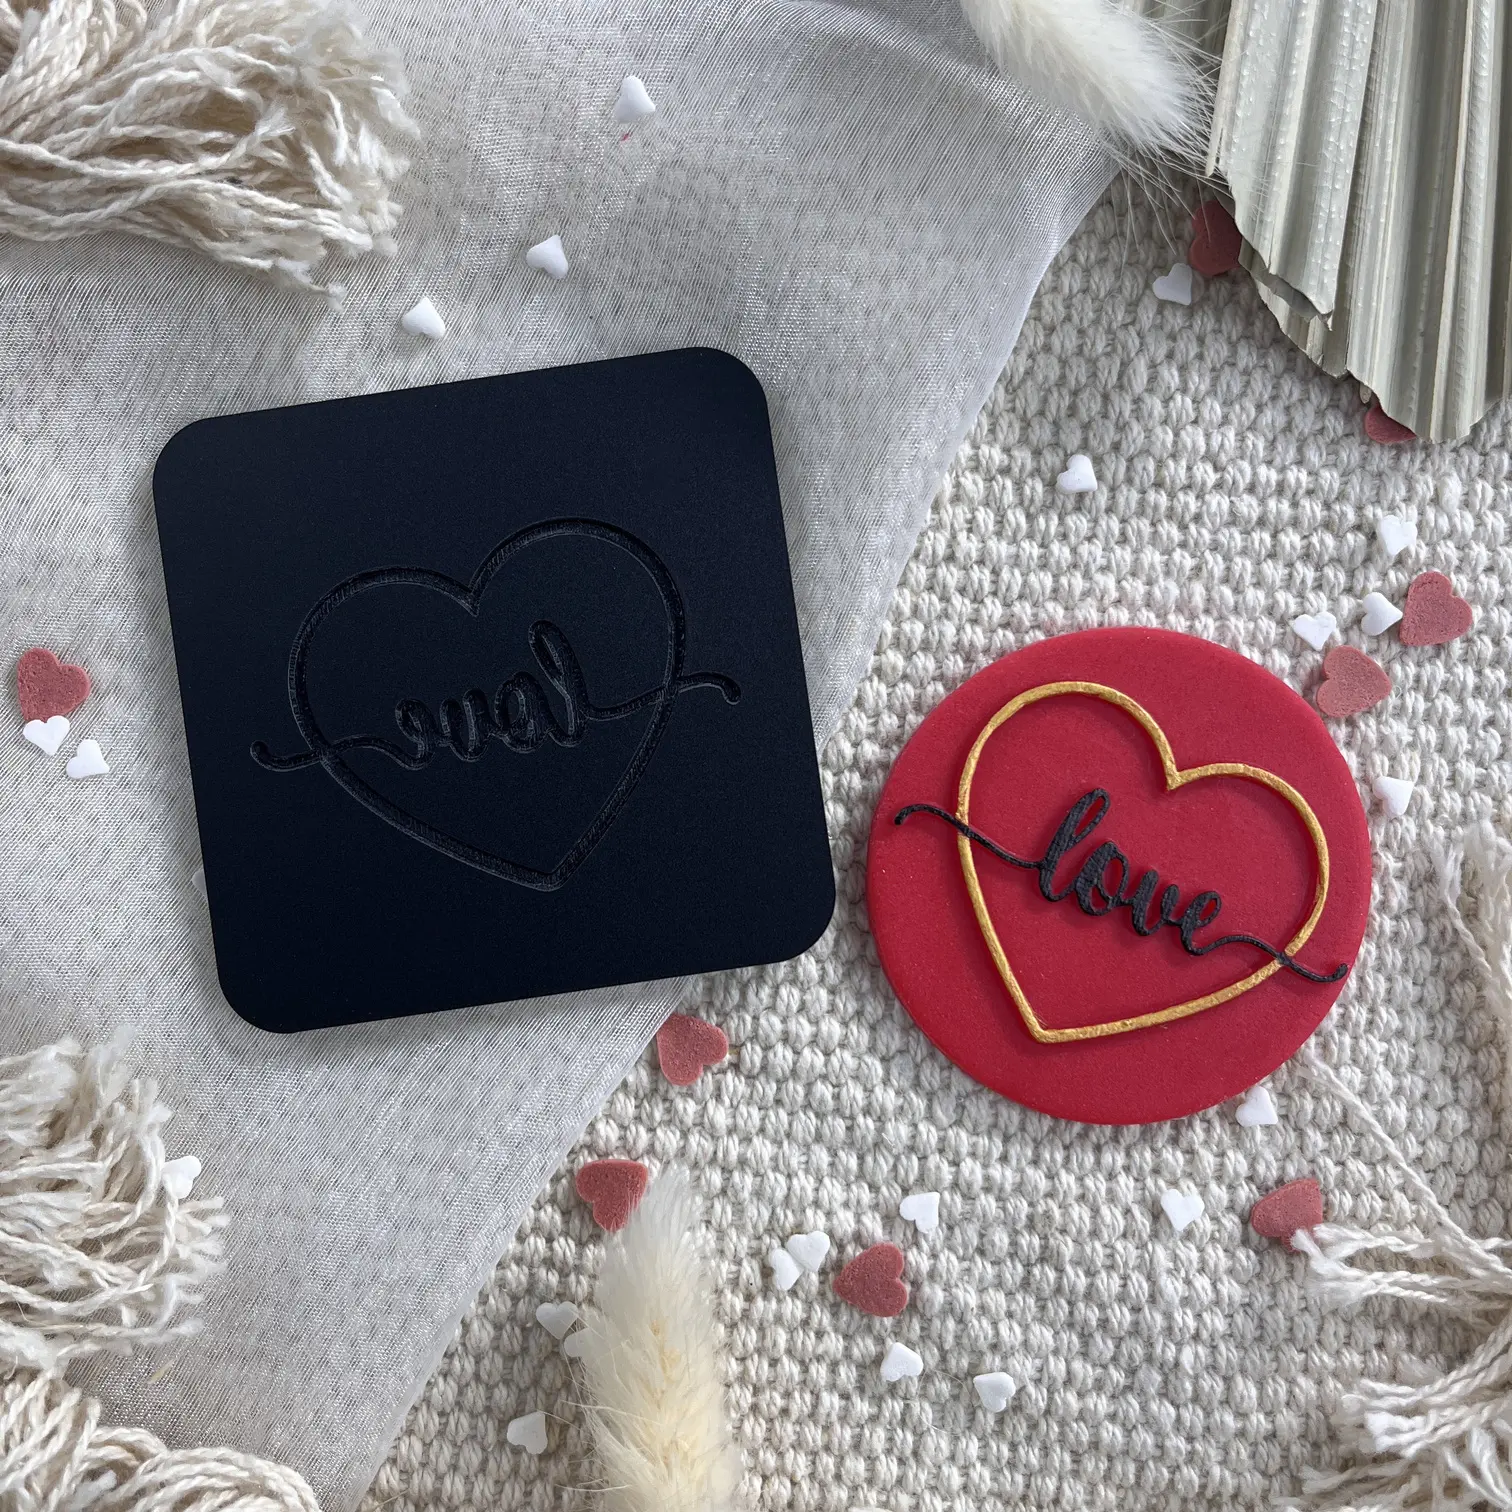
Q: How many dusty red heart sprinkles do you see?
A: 9